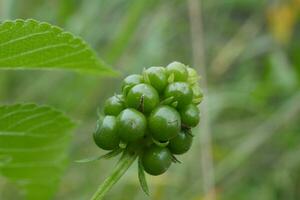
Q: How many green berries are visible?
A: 12